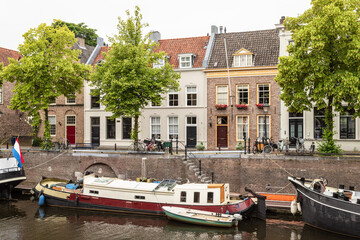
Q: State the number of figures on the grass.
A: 0